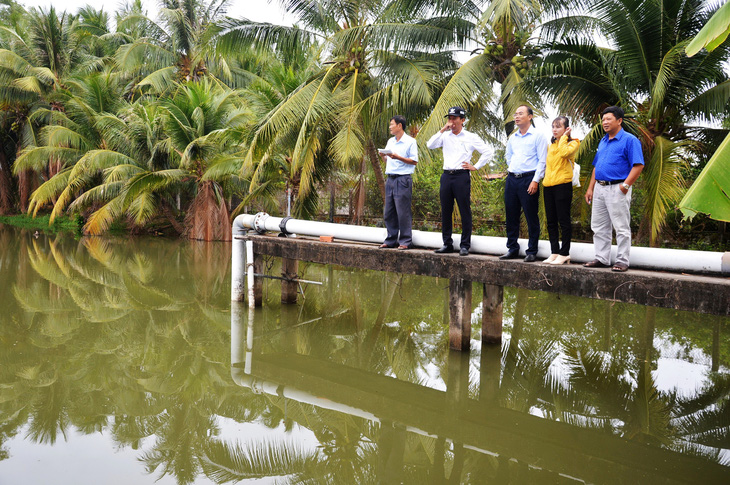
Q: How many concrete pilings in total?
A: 4